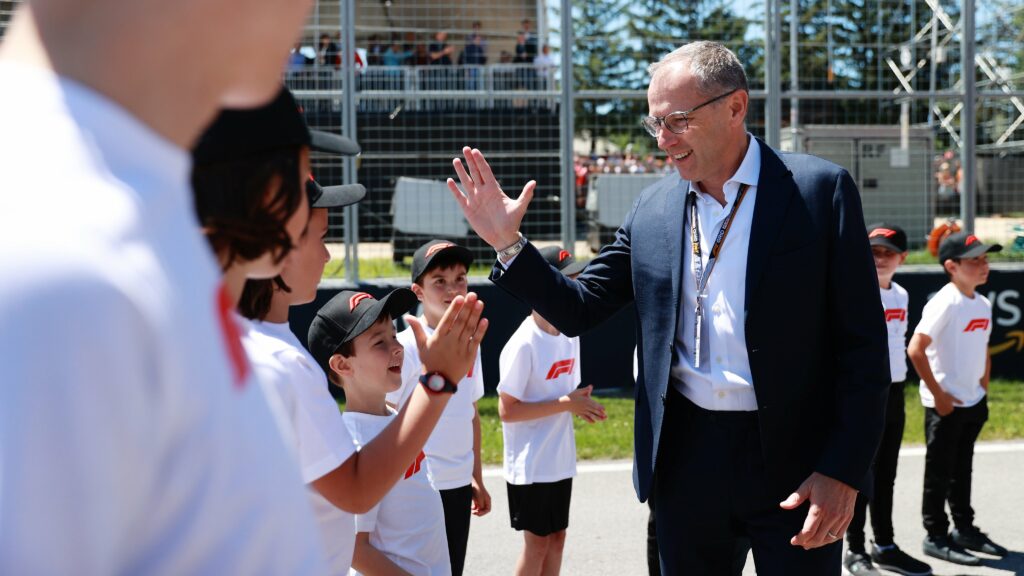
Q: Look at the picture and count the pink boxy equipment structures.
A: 0